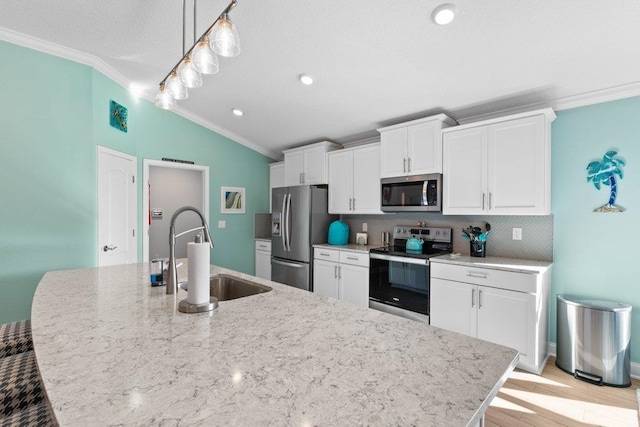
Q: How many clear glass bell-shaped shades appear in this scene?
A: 5